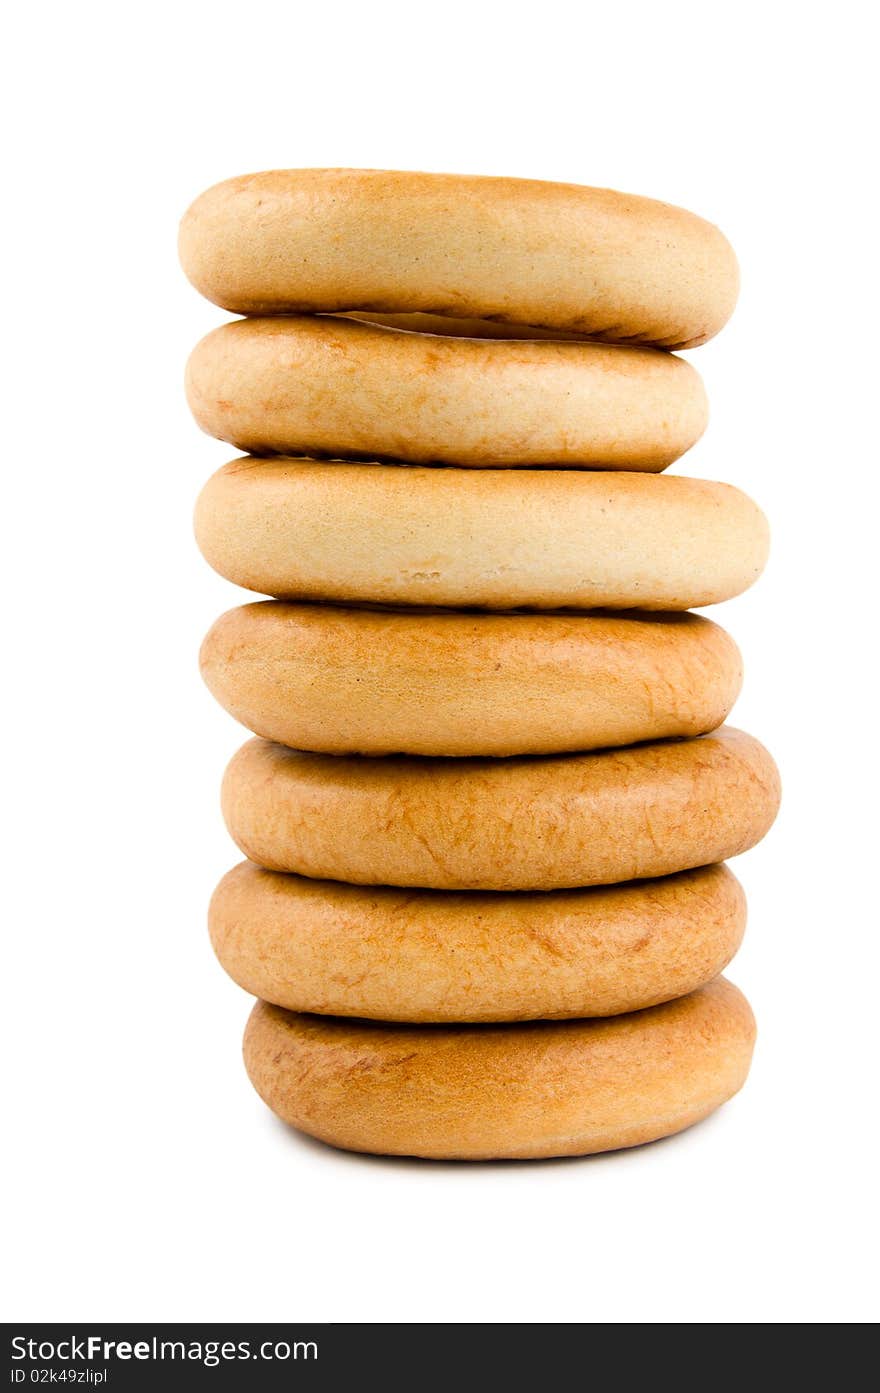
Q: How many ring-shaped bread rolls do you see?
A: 7